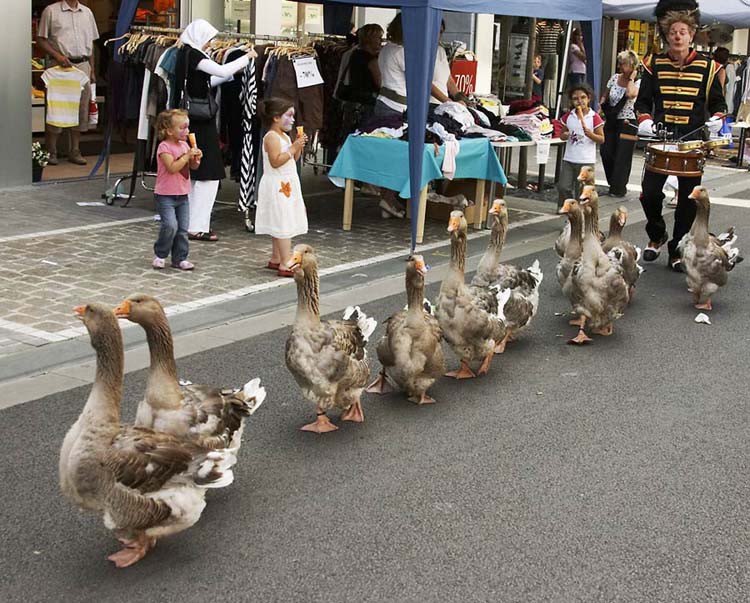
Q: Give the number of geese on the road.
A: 11